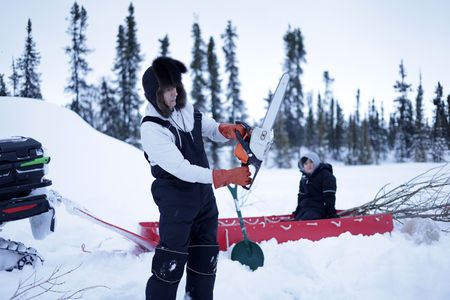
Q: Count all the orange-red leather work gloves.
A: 2